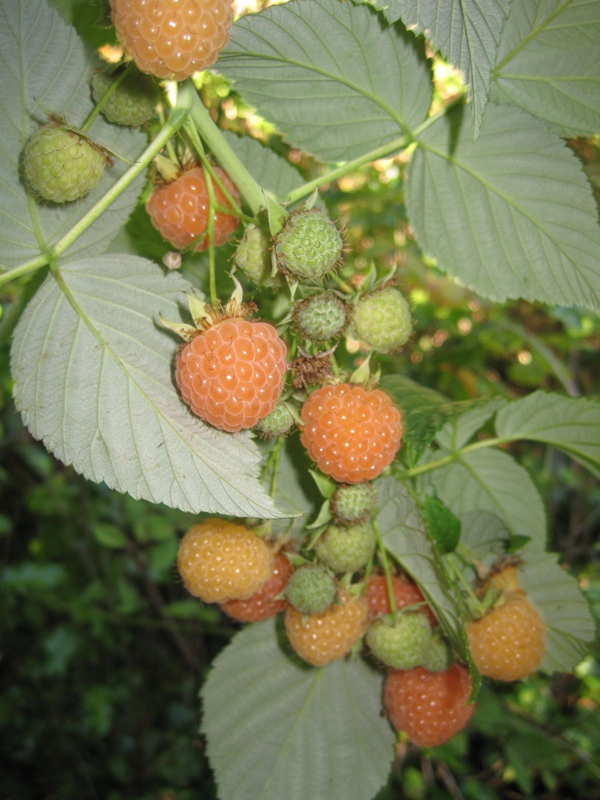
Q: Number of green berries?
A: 12